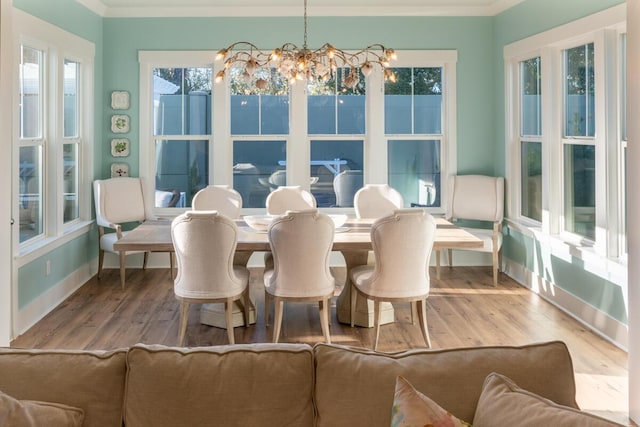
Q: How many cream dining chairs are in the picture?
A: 8